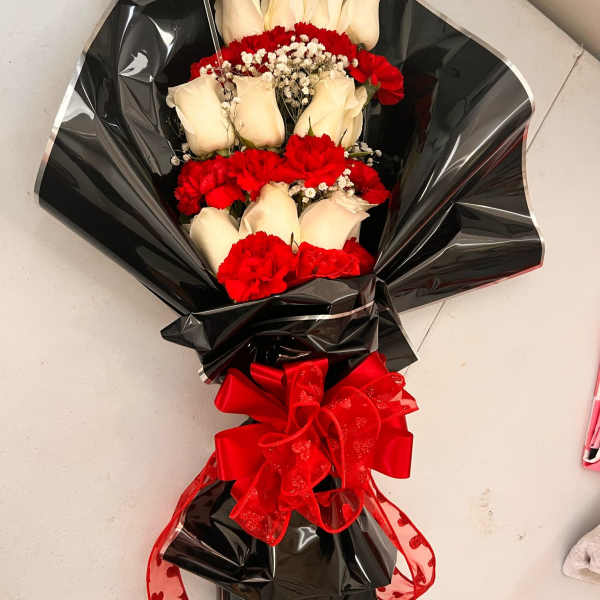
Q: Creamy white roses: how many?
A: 10